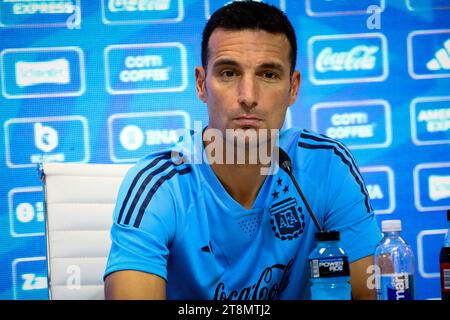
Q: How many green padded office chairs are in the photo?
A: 0